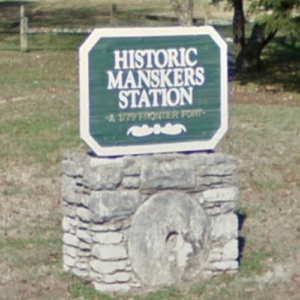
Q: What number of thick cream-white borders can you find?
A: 1